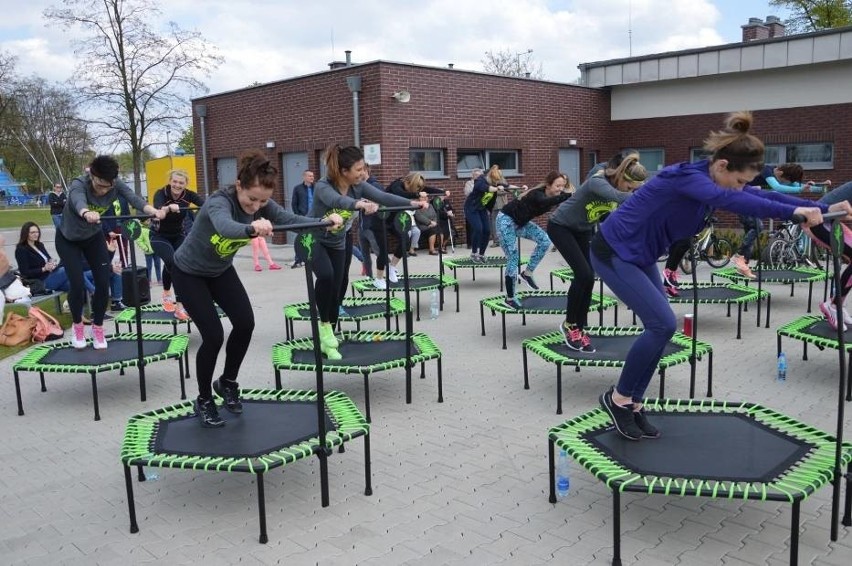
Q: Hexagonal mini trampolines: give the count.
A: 14